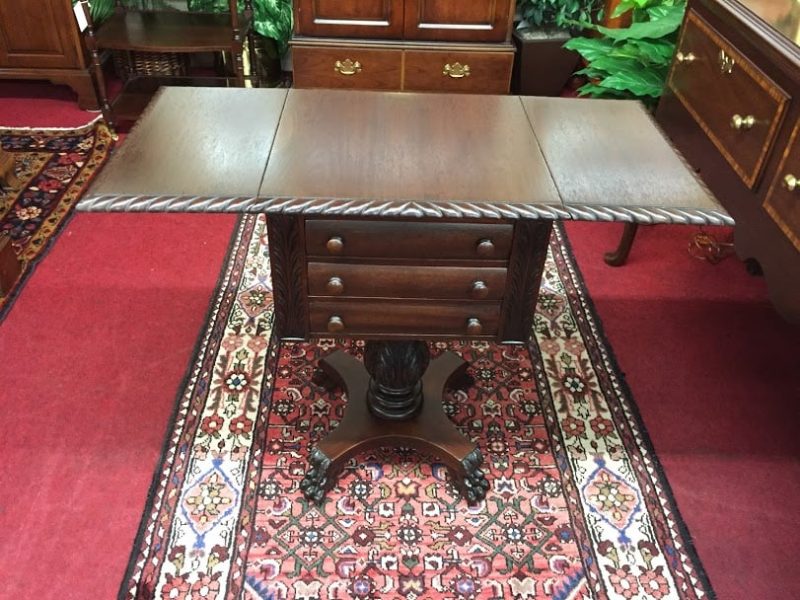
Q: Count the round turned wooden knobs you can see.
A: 6